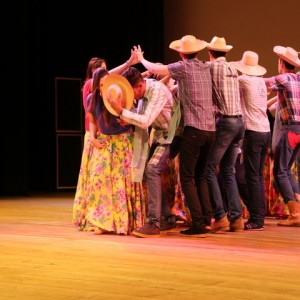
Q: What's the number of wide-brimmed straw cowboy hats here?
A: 5